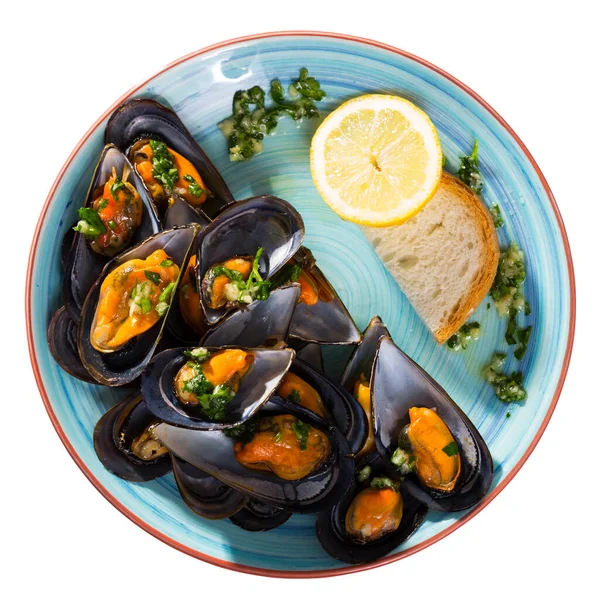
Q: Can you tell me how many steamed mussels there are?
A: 13